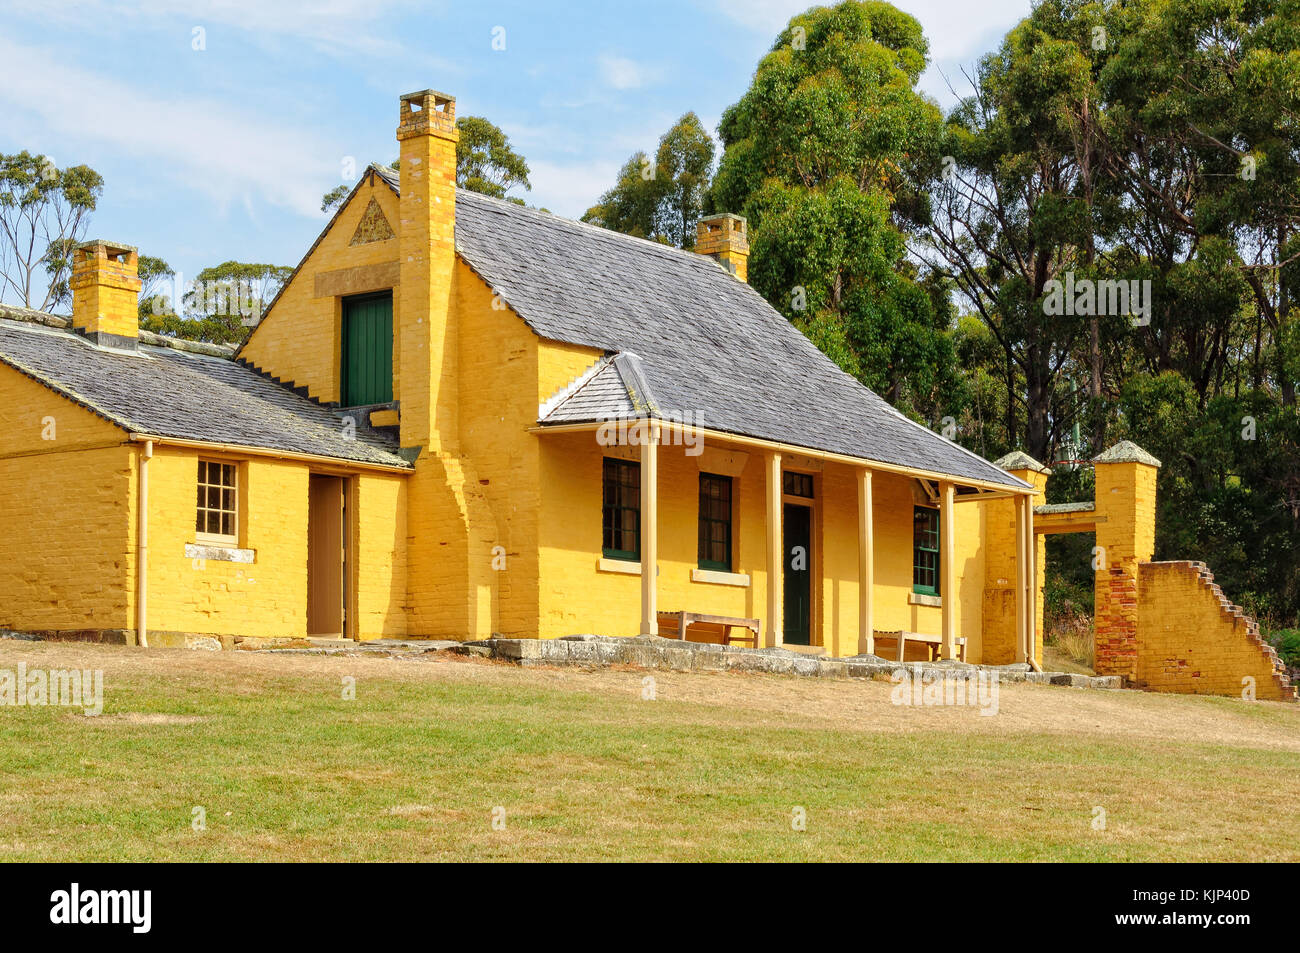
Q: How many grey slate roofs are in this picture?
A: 2